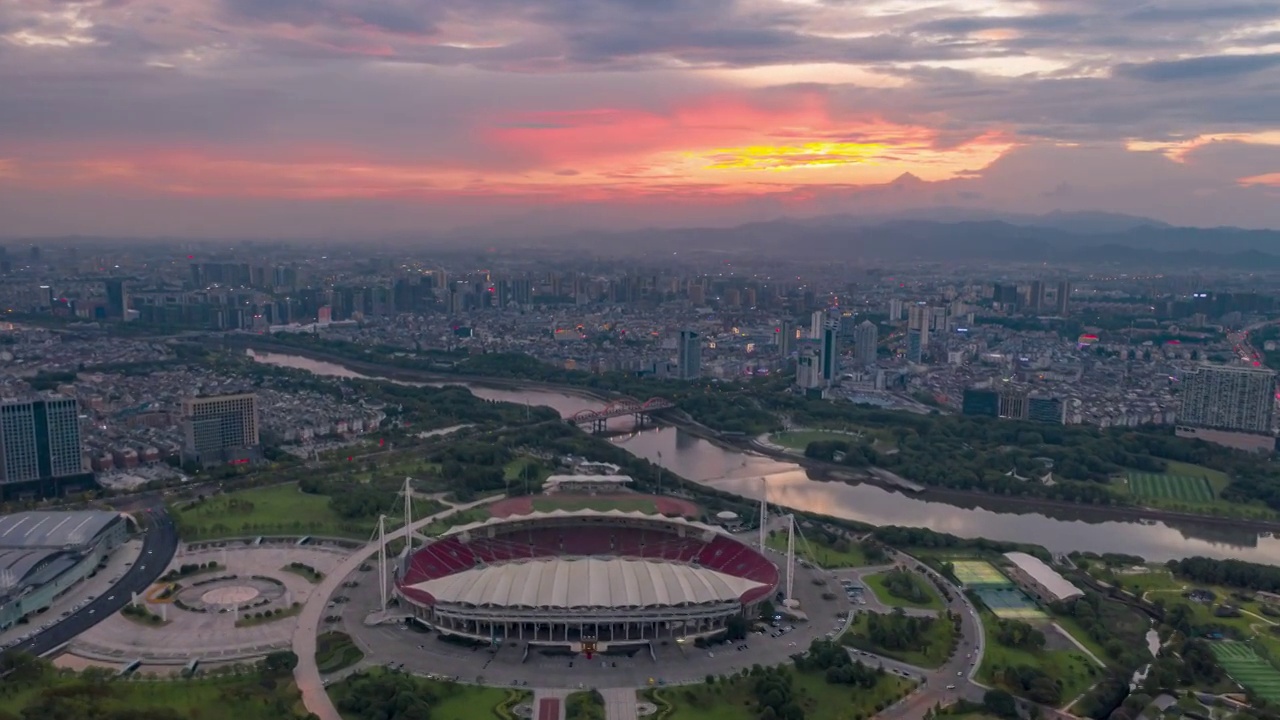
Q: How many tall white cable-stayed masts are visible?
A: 4